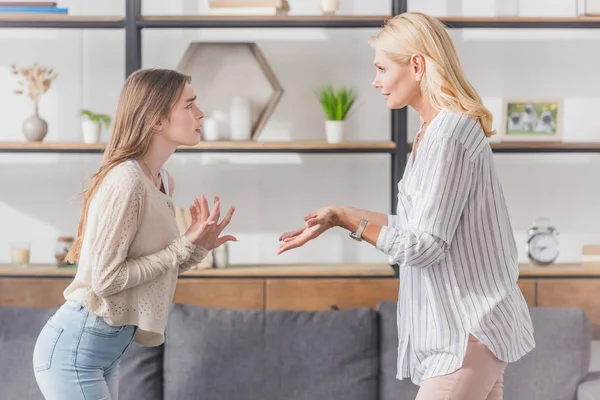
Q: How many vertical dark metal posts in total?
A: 2